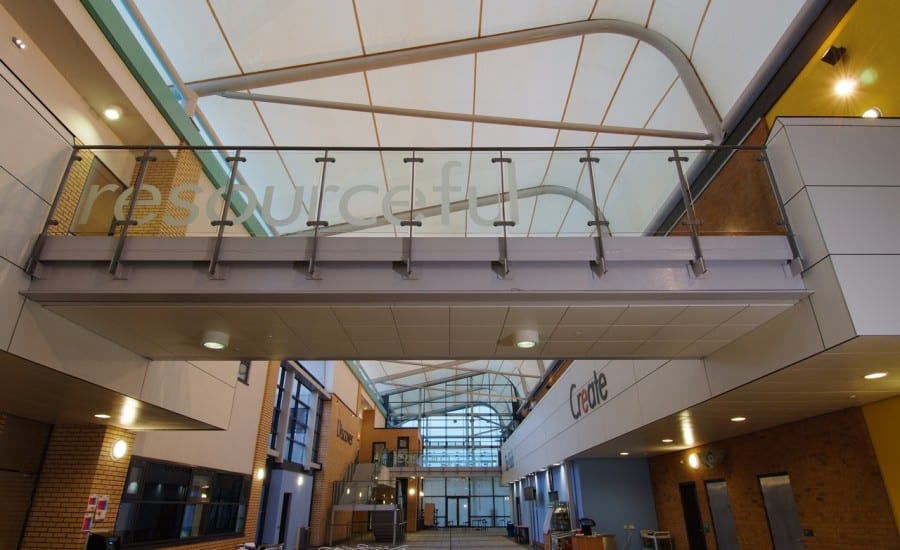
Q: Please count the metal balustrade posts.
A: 9